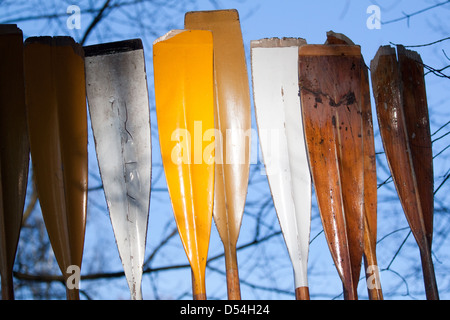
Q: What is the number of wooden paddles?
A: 9